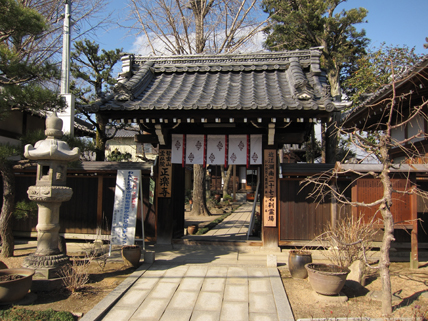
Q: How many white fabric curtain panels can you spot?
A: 5